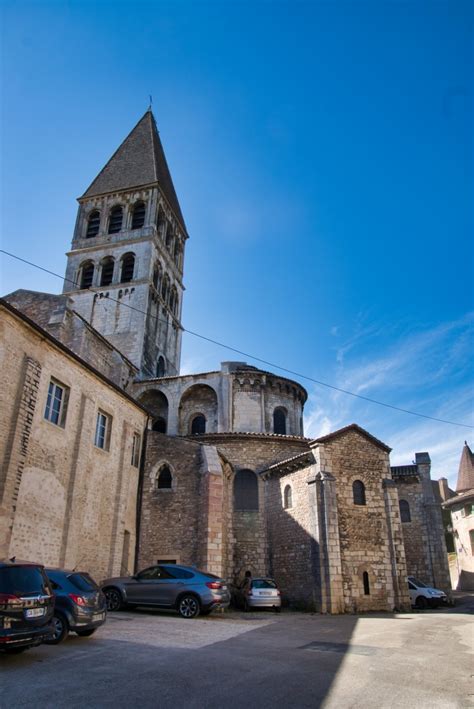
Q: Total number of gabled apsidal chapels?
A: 1